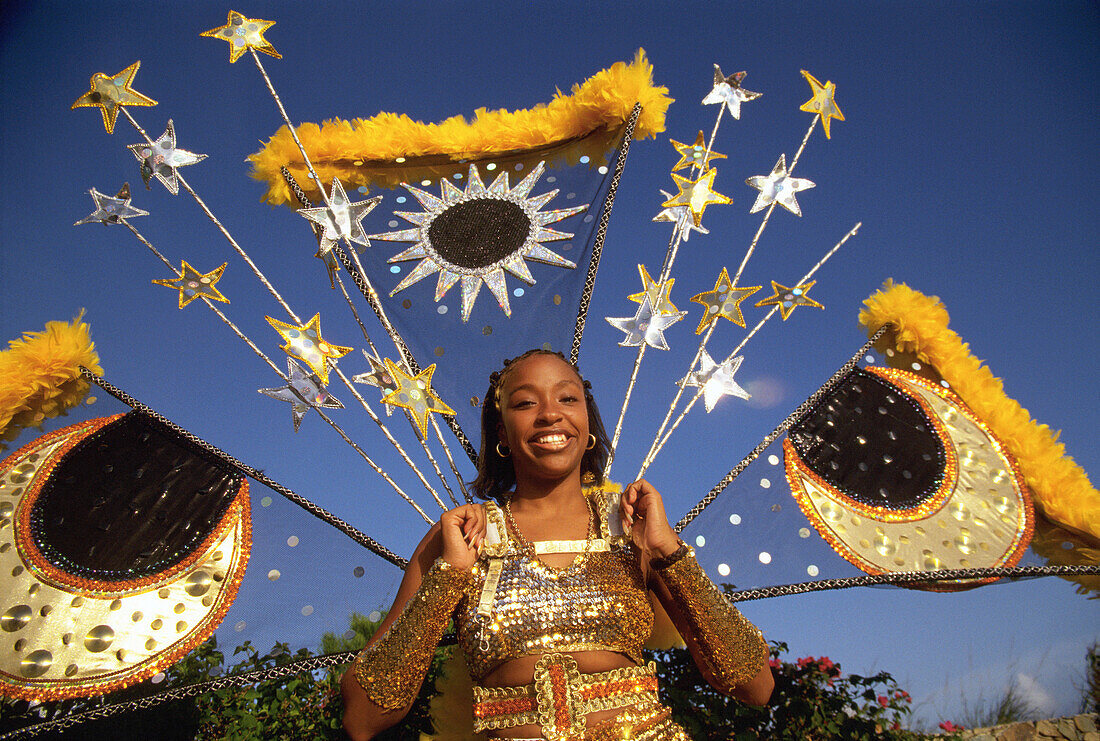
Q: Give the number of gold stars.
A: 11